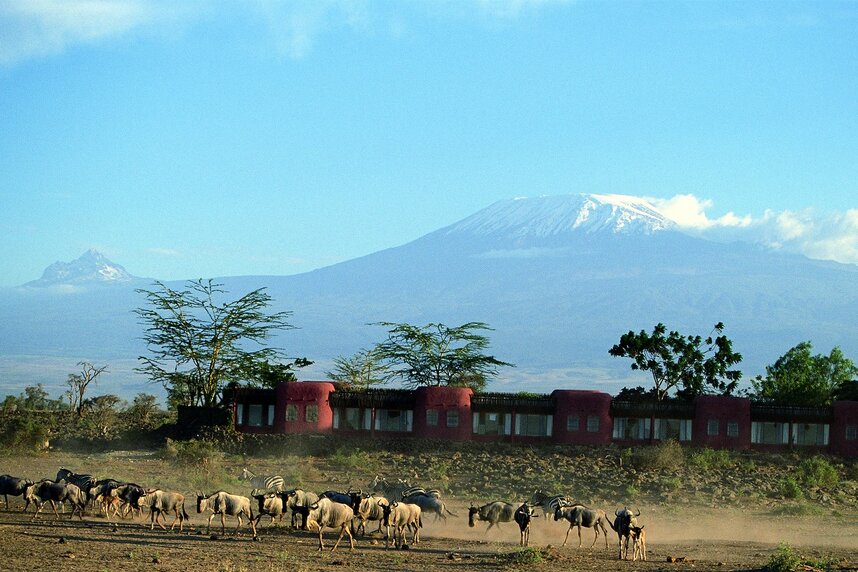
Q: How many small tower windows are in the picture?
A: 9